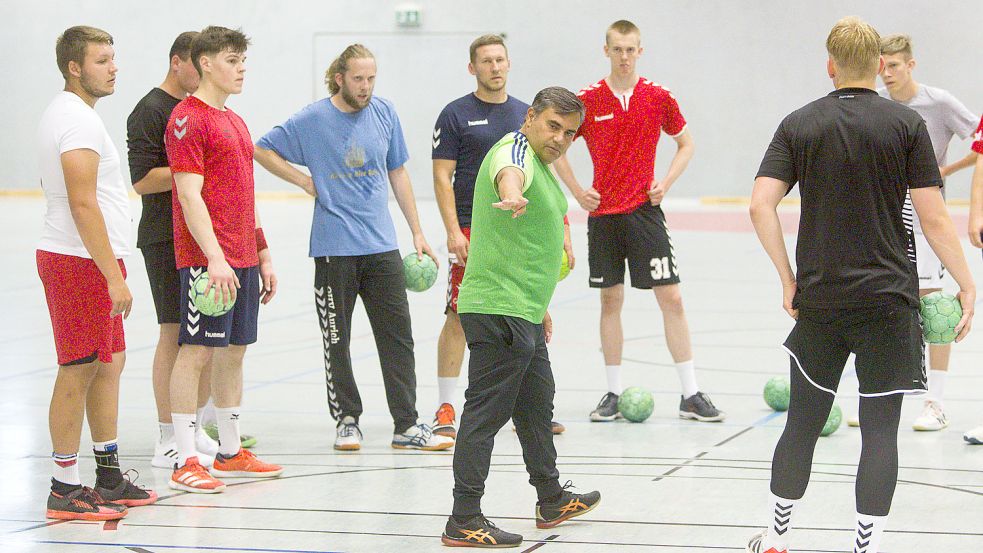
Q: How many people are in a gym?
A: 10